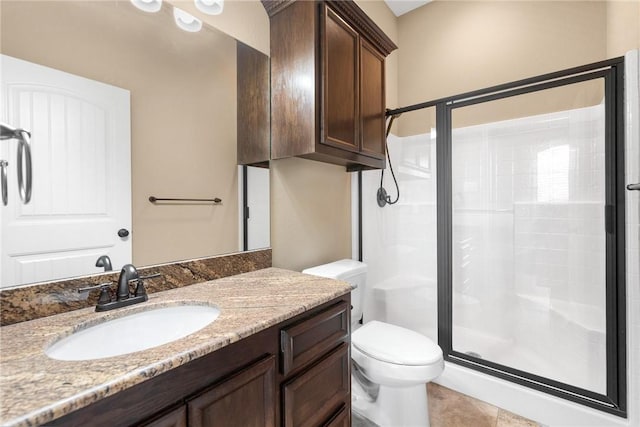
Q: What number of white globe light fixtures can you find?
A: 3